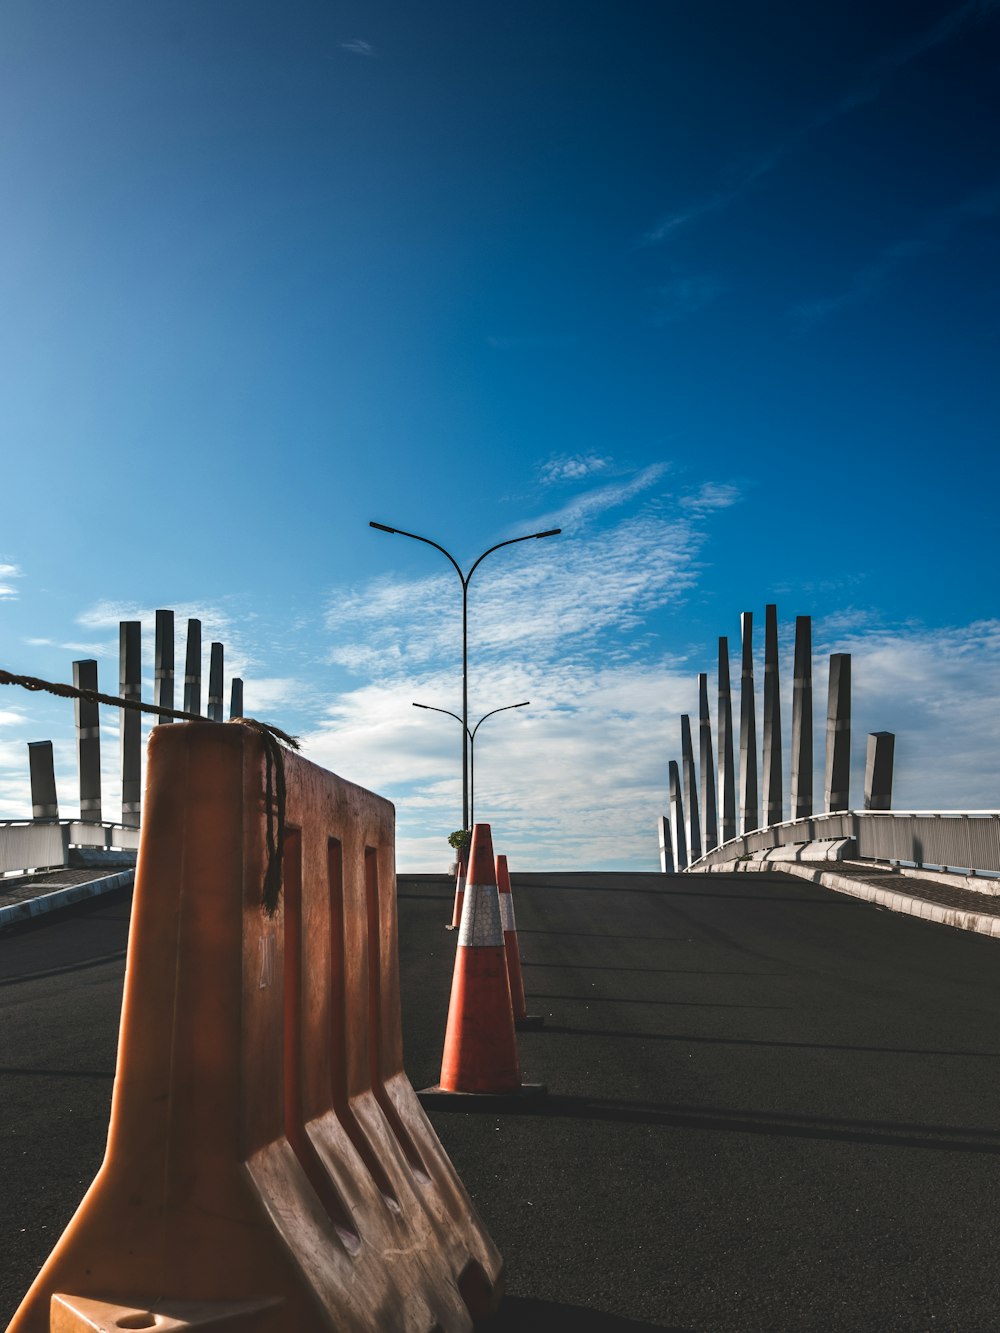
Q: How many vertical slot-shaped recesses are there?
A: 3